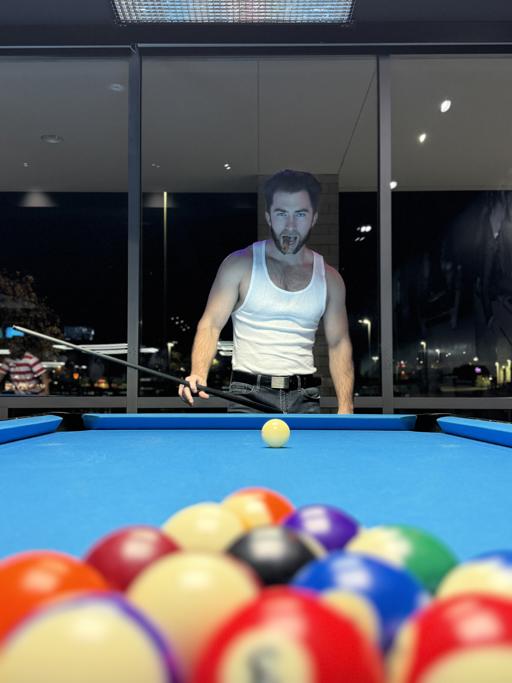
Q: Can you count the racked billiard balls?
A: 13